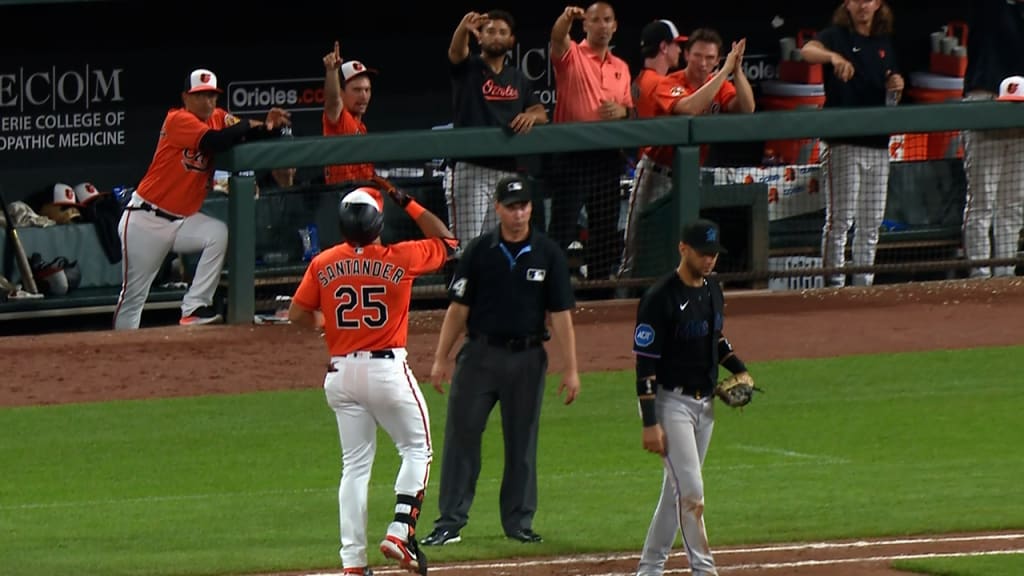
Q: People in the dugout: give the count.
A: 8